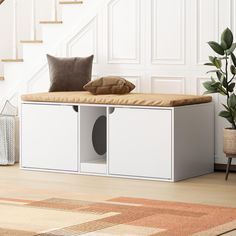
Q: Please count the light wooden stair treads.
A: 5